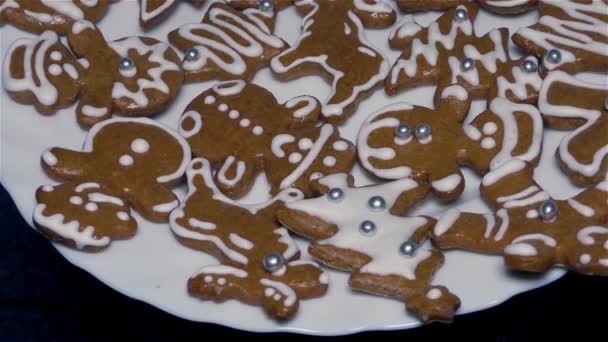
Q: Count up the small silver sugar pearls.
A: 15